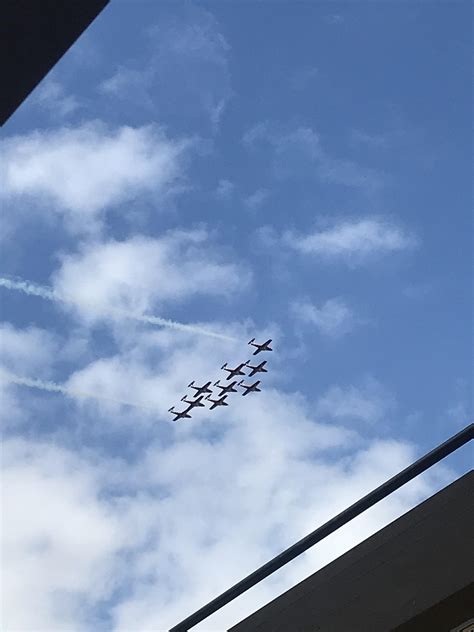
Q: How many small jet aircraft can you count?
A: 9